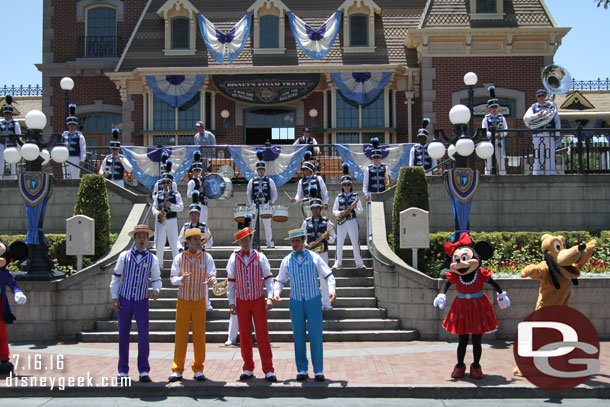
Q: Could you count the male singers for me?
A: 4